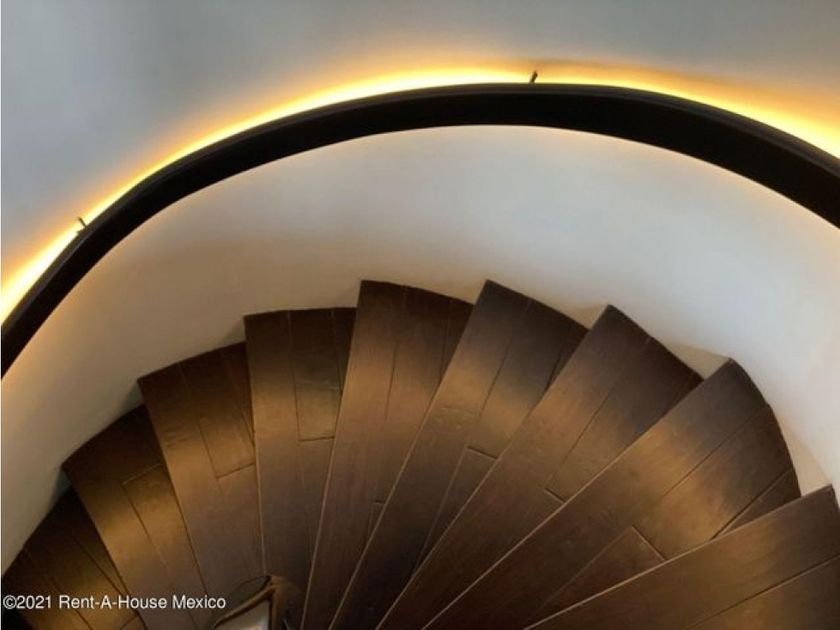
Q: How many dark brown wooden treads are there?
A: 9